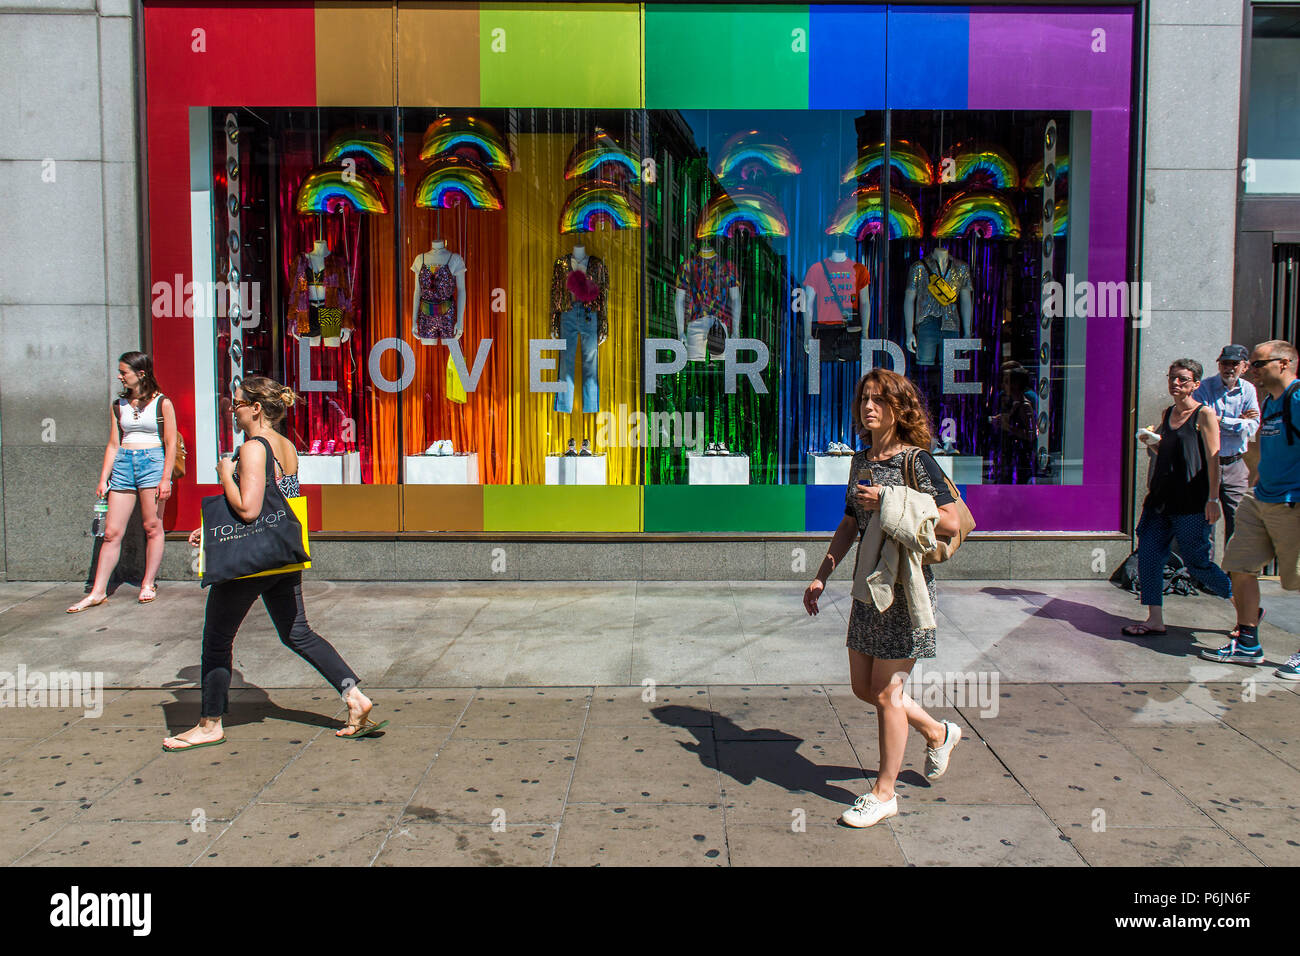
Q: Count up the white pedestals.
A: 6